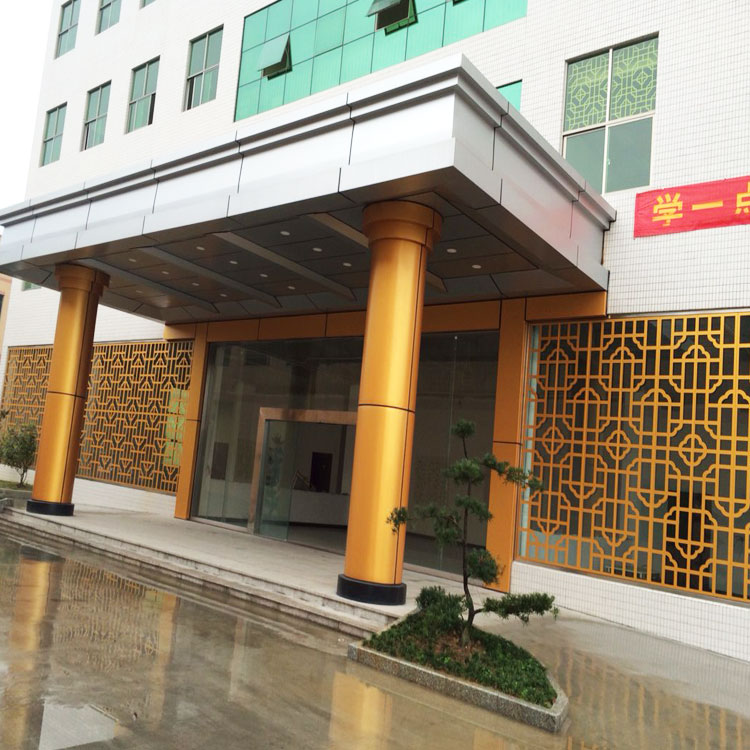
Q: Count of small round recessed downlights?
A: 14